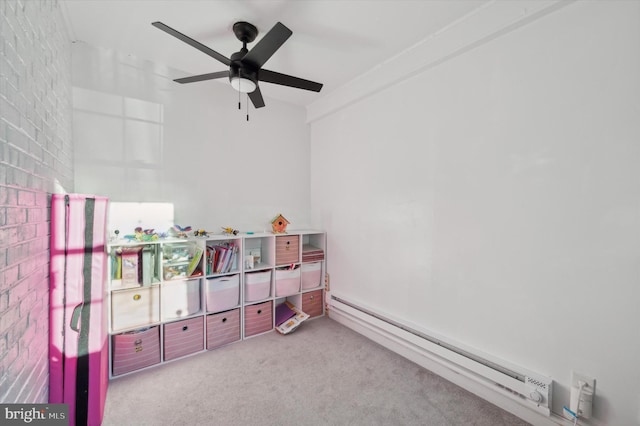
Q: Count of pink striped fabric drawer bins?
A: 6